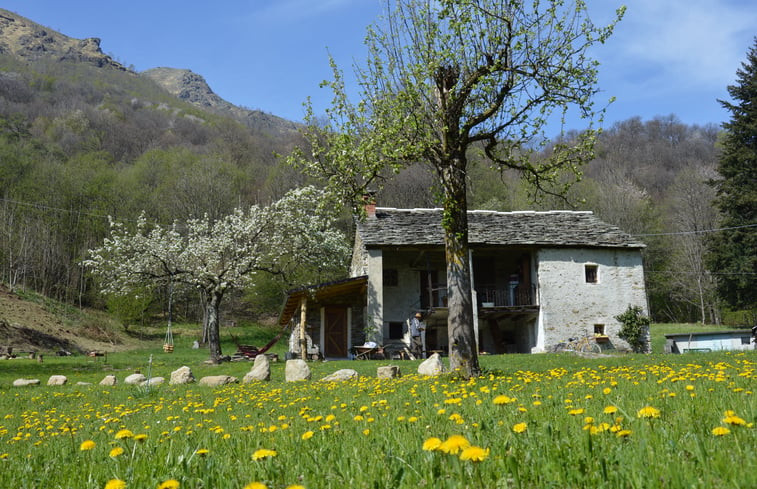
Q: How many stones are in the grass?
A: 13